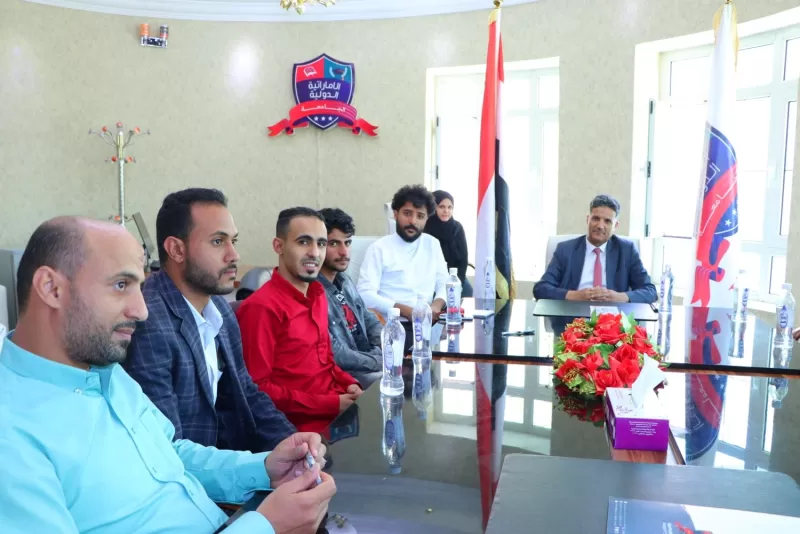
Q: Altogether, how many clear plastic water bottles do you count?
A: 7